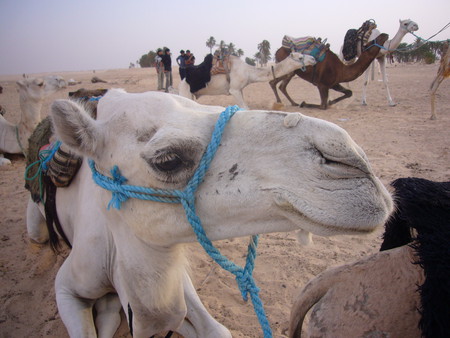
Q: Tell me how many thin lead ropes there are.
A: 2